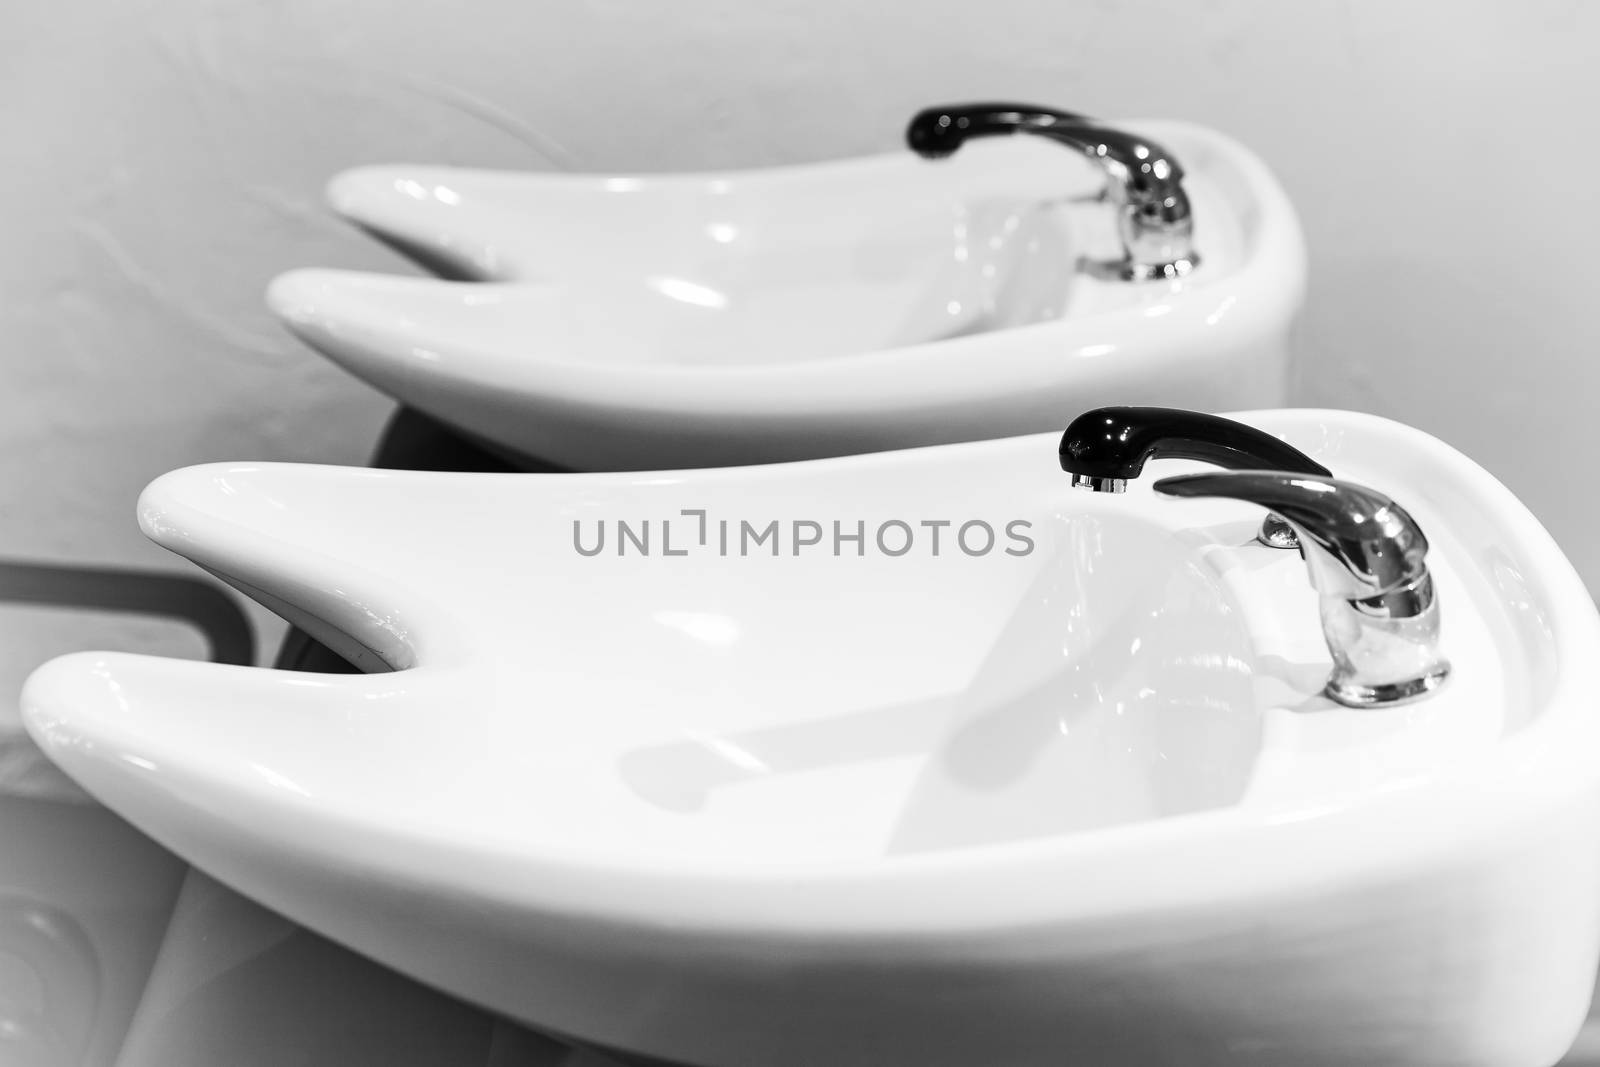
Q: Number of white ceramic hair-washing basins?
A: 2